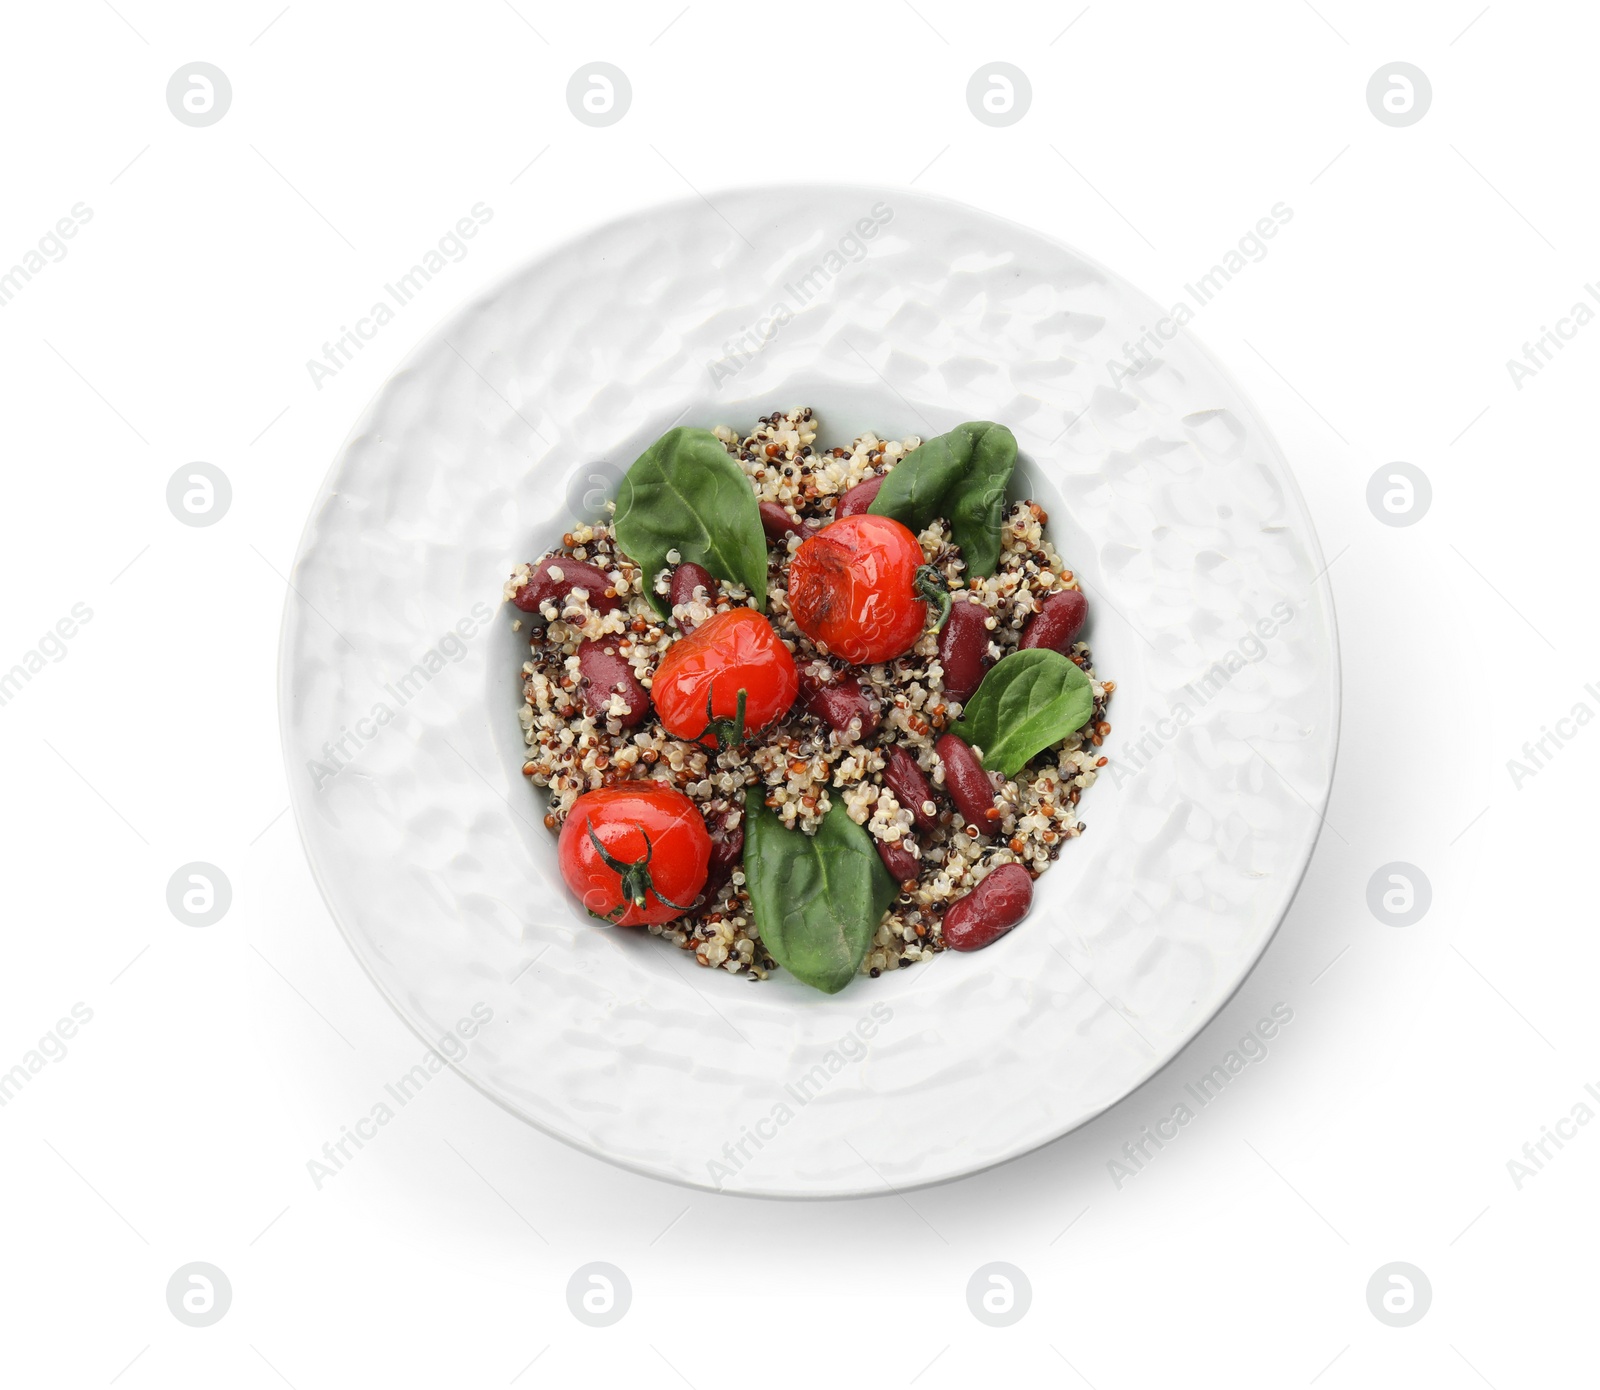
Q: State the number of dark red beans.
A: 13